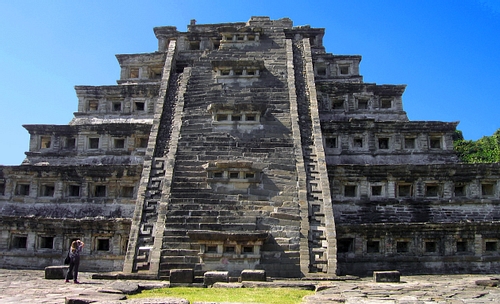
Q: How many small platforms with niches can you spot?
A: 5